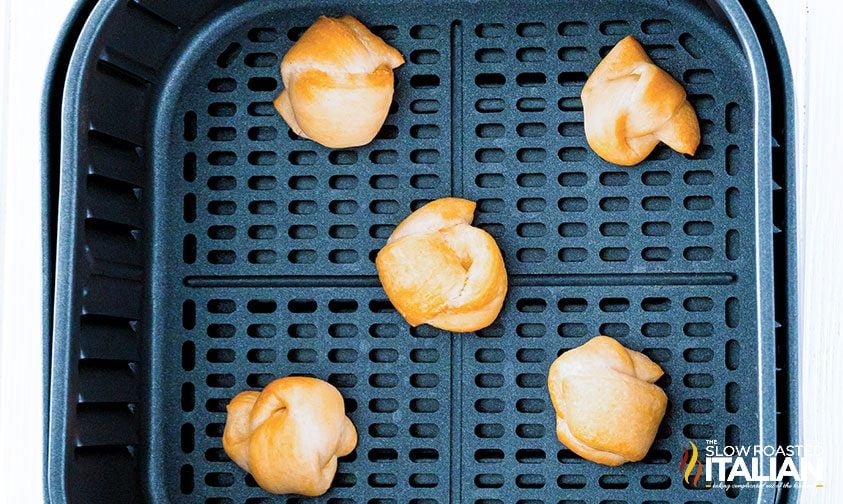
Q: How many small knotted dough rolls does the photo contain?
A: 5